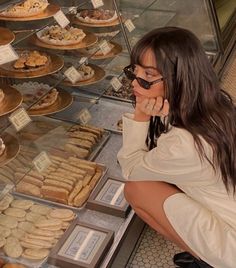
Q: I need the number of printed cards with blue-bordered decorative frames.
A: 2